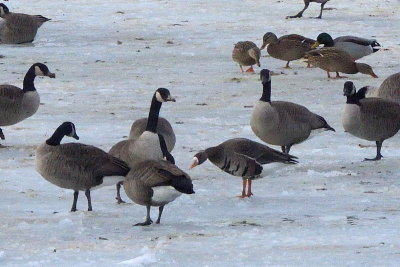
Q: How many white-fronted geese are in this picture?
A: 1